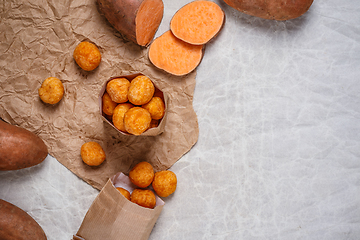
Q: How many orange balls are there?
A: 13